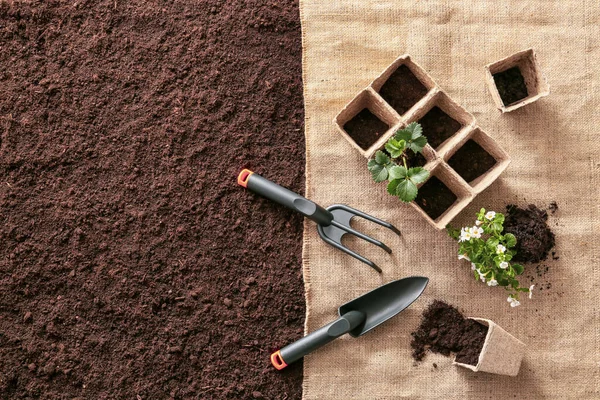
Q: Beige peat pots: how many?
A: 8